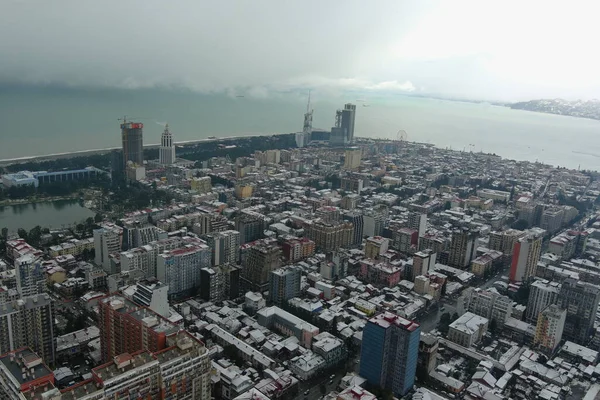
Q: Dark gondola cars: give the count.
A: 0